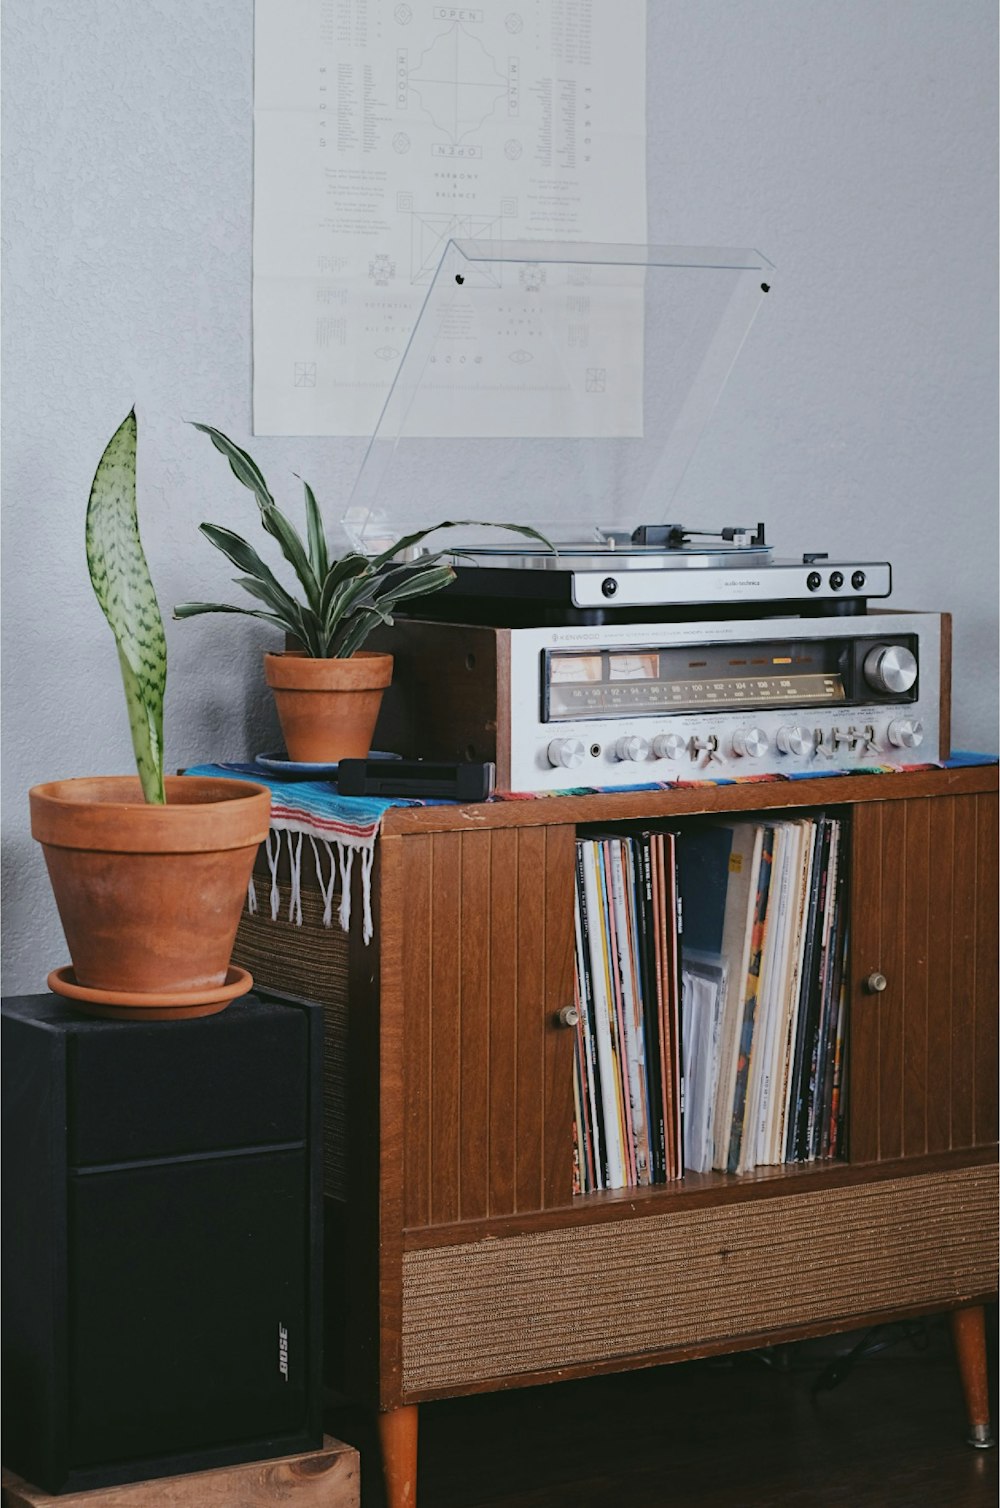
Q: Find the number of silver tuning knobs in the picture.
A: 7